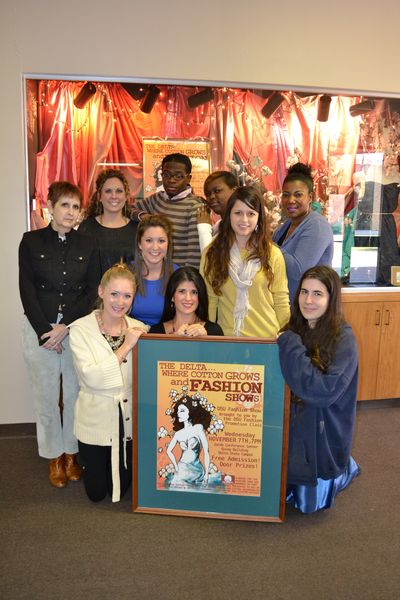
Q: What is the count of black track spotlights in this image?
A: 6